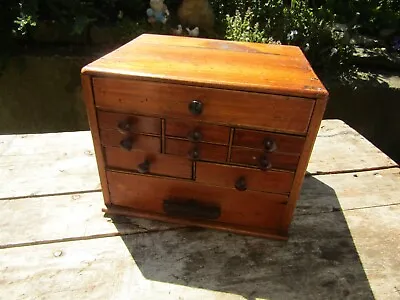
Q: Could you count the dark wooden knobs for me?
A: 9